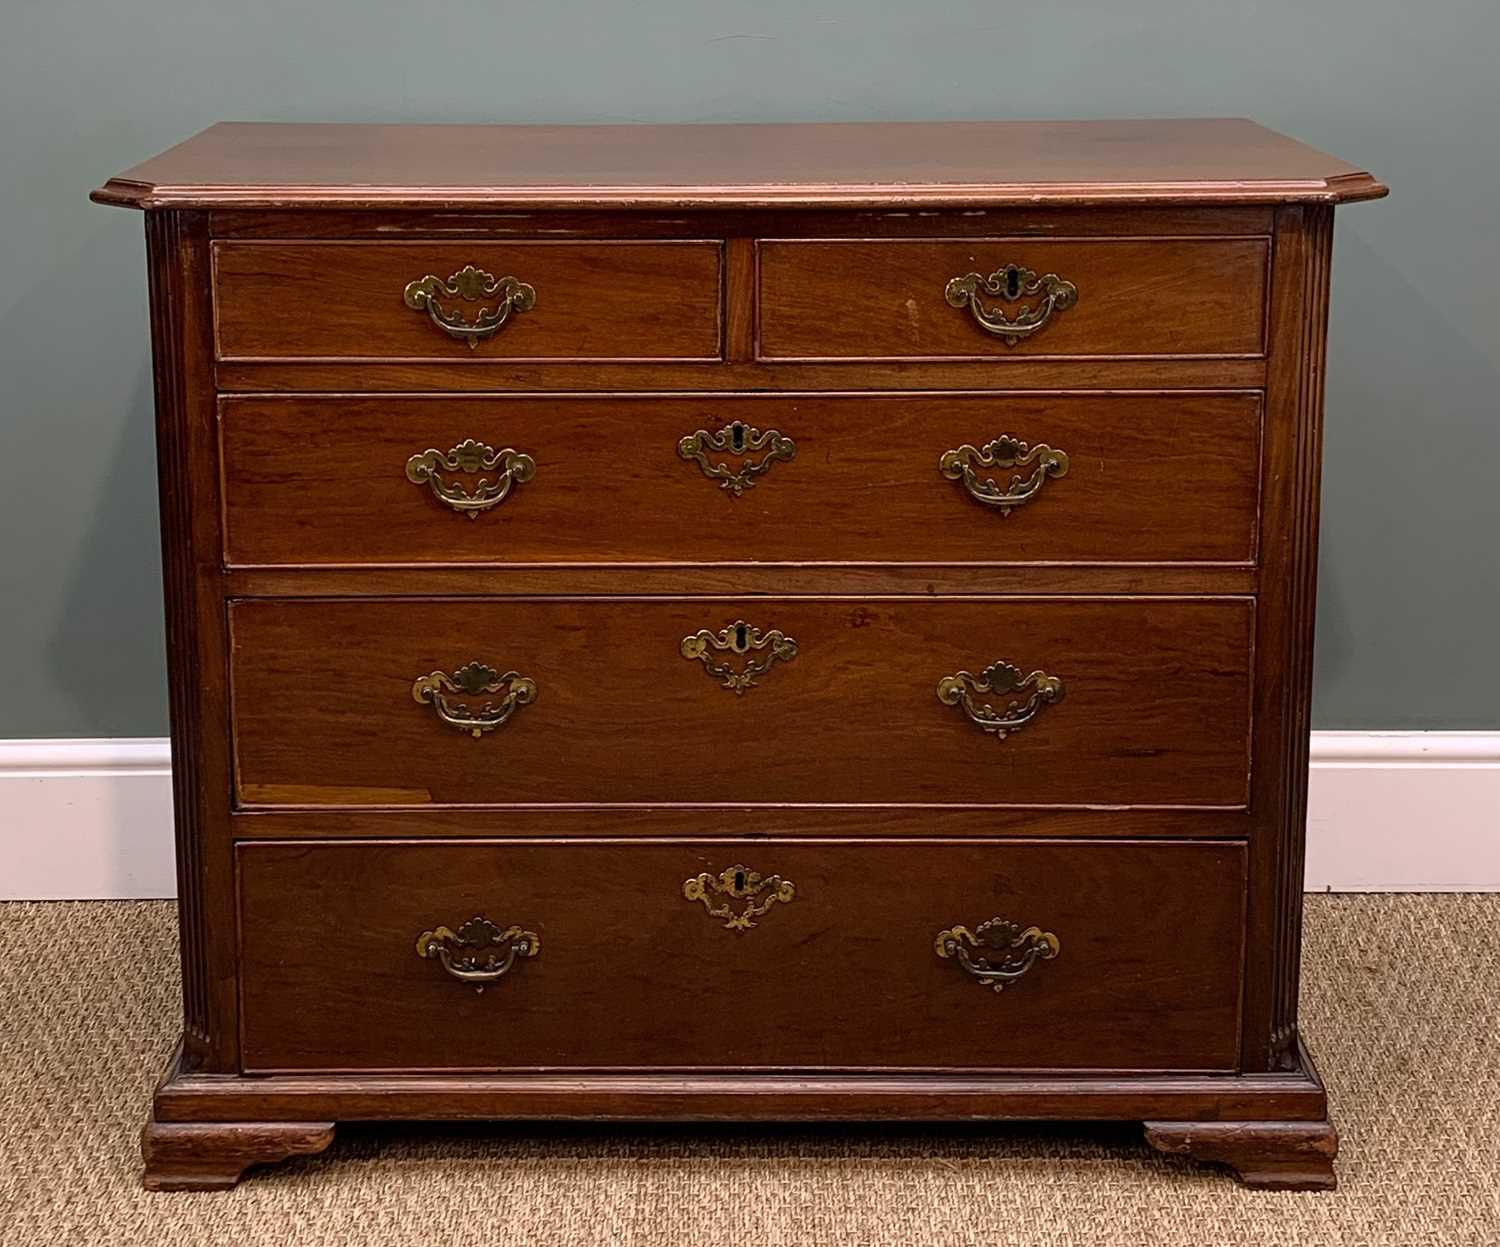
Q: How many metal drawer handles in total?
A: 8